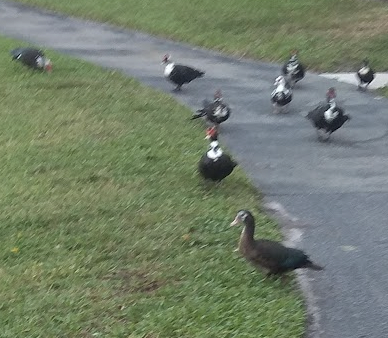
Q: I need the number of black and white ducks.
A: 8